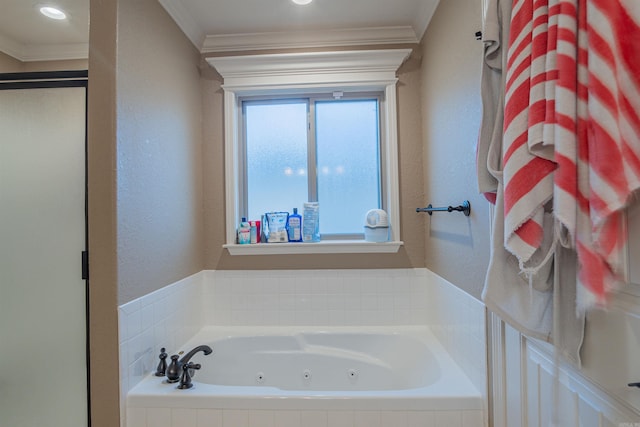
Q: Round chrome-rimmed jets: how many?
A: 3